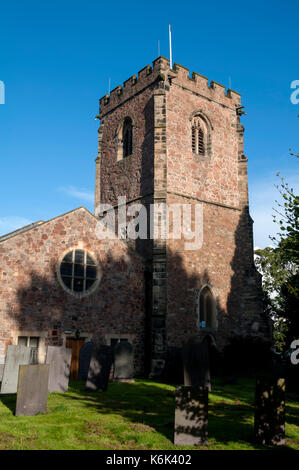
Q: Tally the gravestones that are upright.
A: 9